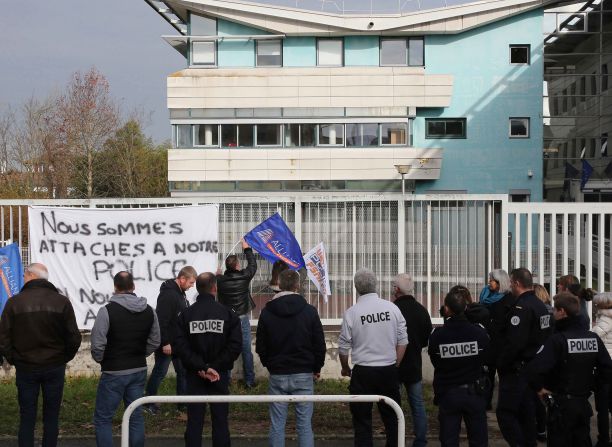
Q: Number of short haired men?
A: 11